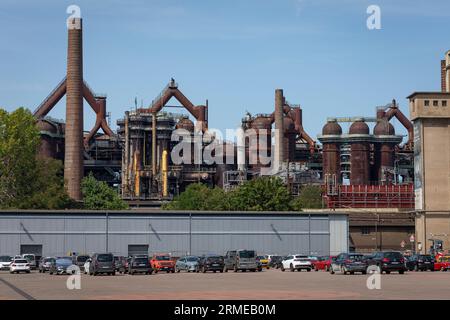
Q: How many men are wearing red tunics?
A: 0